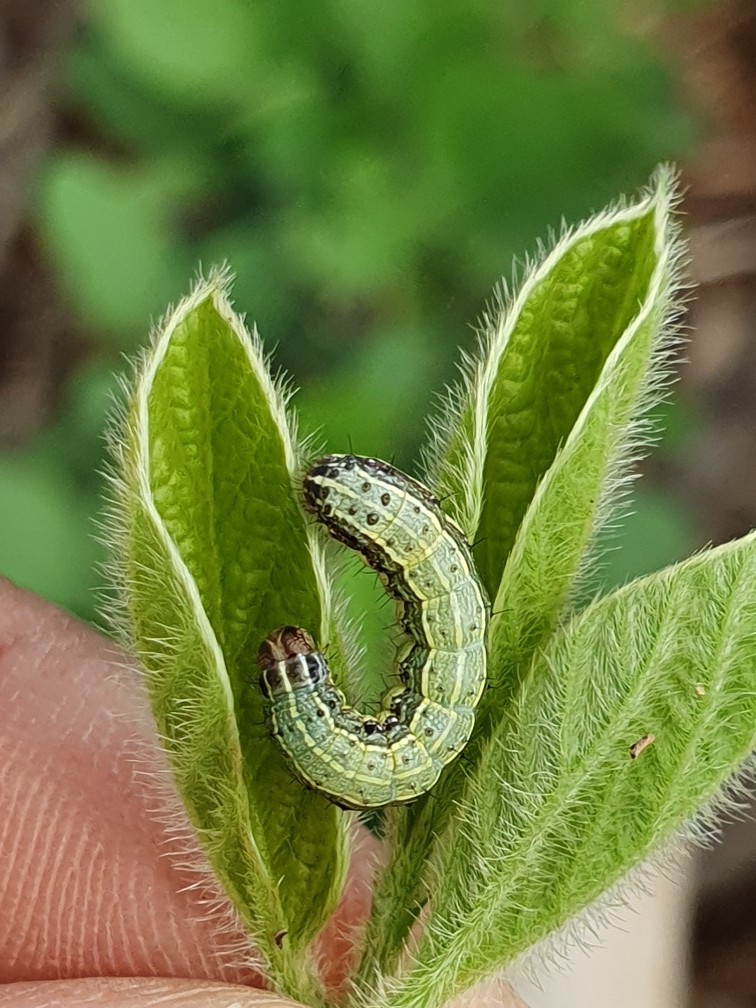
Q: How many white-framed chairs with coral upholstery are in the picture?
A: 0